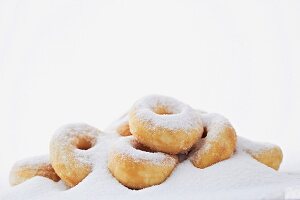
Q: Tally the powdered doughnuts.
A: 7